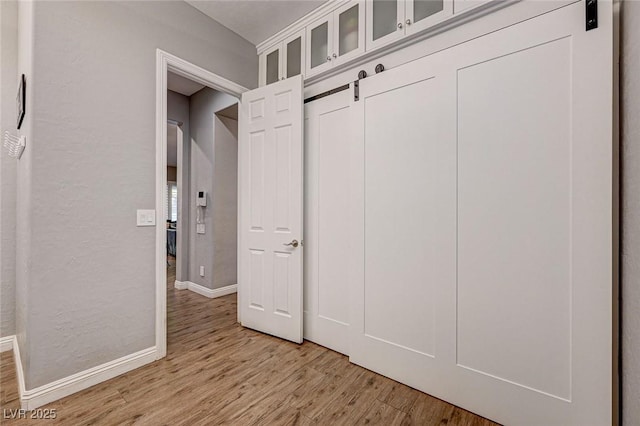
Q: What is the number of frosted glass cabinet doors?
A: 6